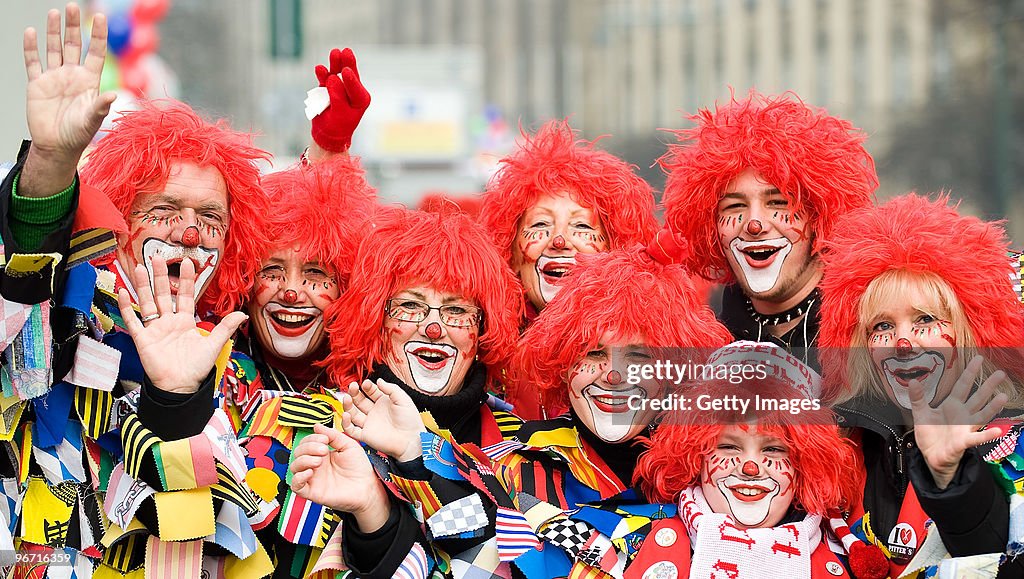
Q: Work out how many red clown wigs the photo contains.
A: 8